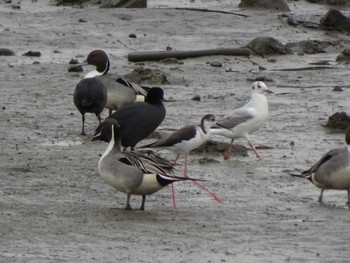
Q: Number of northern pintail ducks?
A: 3